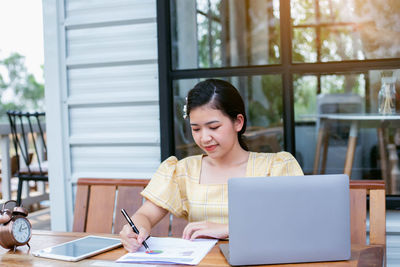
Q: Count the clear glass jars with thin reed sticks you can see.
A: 1